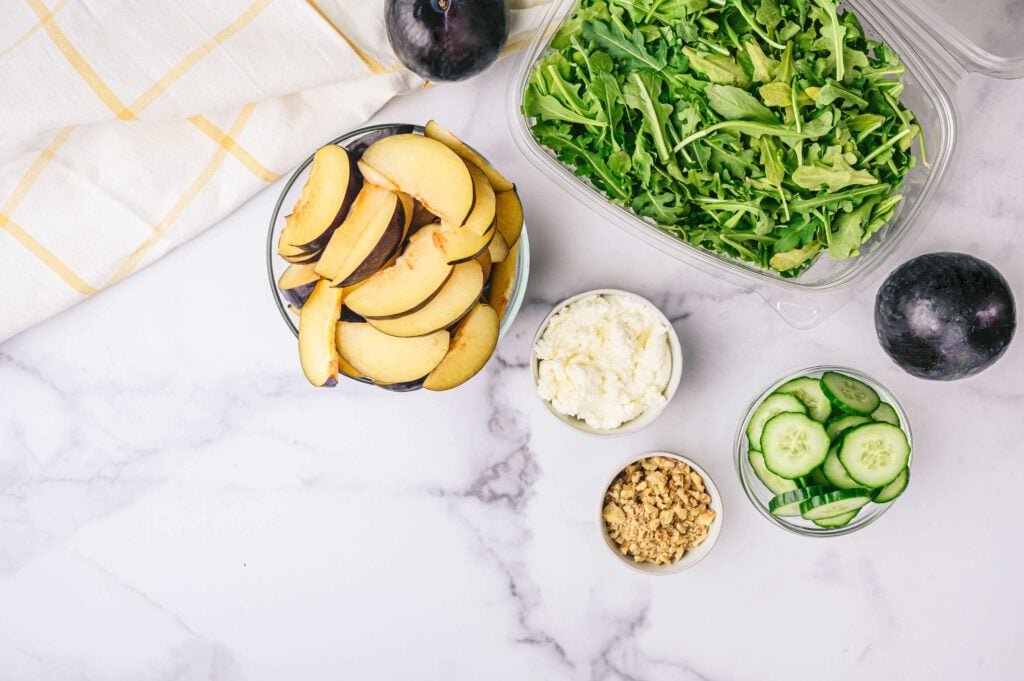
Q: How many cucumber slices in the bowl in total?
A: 13